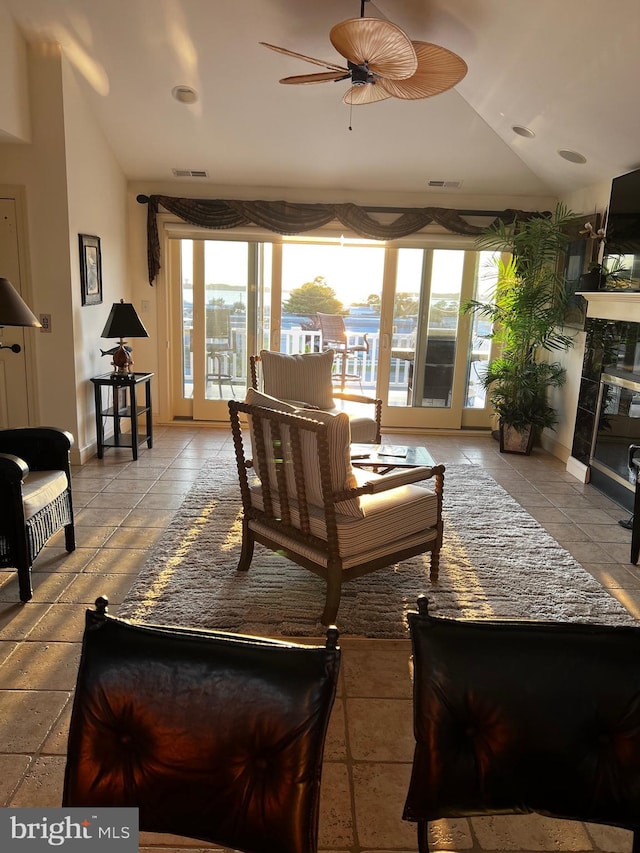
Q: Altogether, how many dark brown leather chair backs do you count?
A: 2